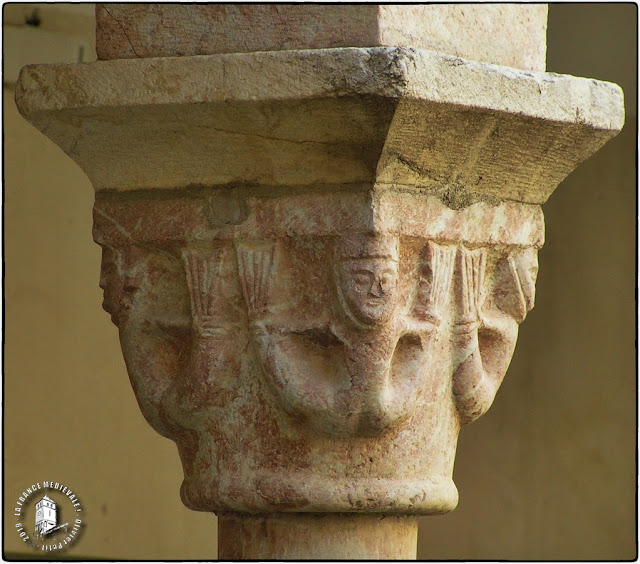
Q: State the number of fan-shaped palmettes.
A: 4